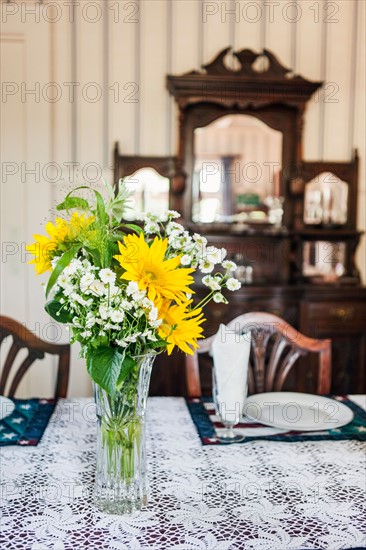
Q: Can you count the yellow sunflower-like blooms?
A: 3